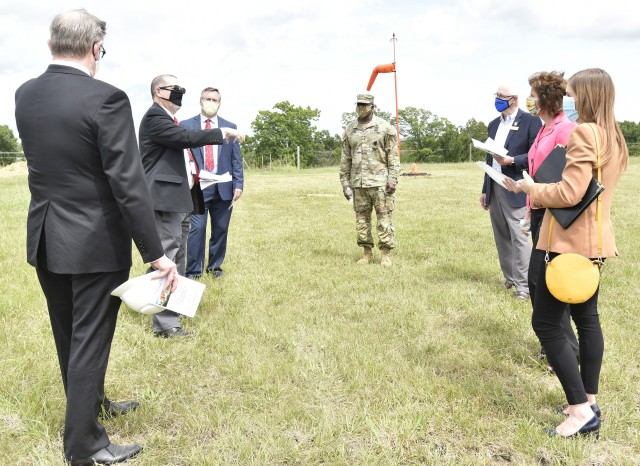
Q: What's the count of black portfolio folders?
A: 1